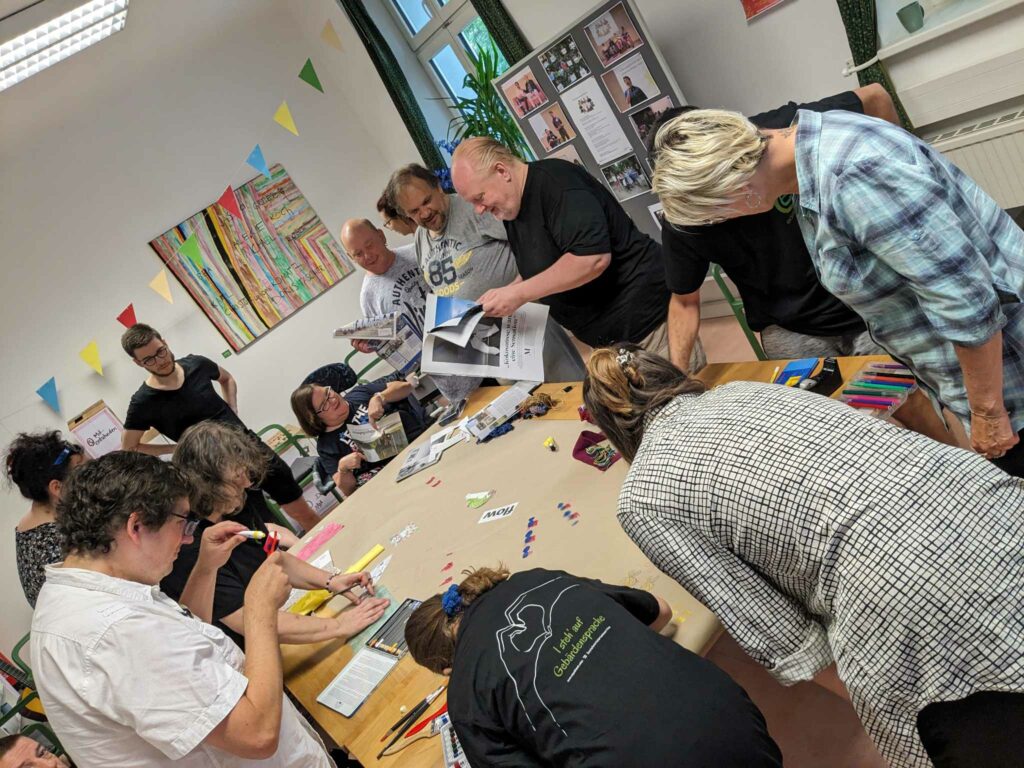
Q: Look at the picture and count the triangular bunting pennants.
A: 10